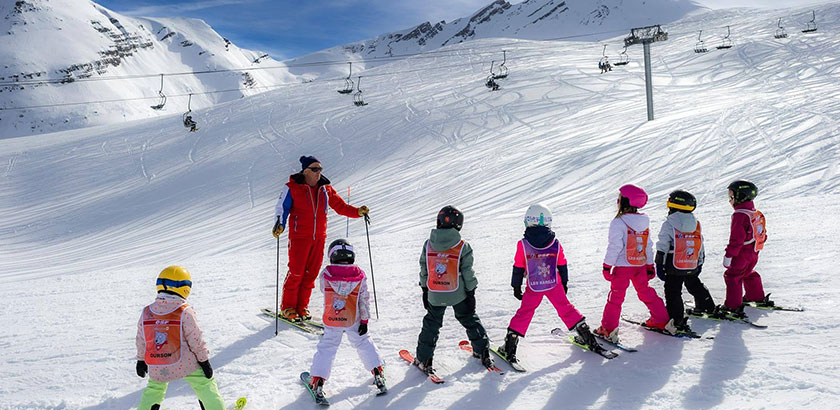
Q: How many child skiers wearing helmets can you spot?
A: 7